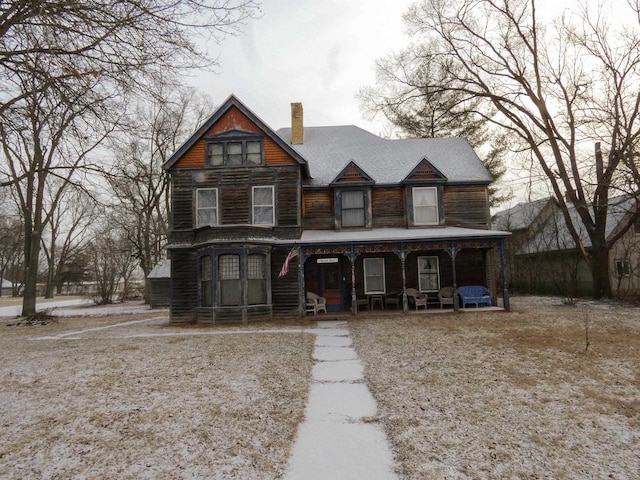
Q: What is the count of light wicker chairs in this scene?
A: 3